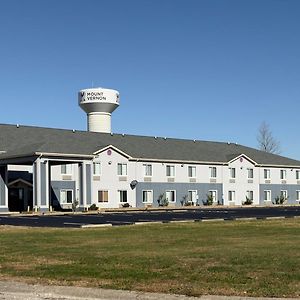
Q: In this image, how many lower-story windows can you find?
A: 12